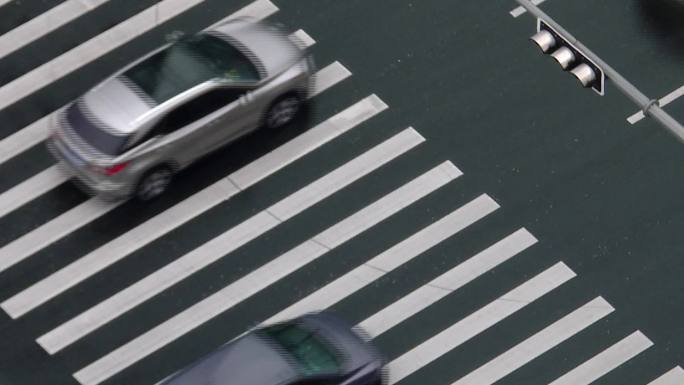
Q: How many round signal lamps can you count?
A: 3